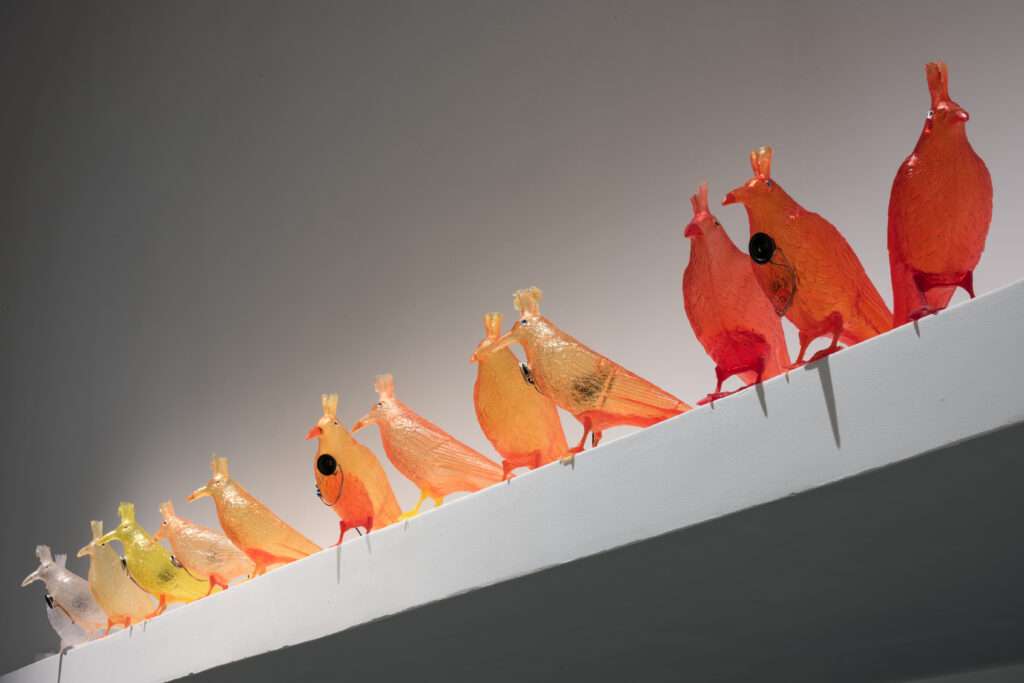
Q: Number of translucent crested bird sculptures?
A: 13